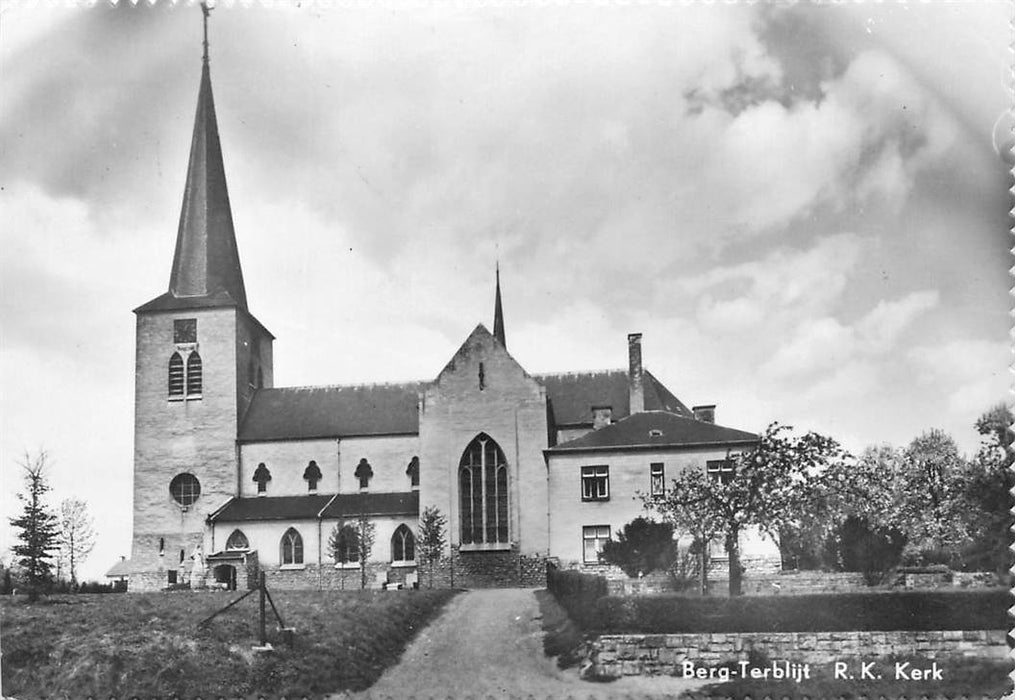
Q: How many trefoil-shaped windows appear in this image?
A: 4